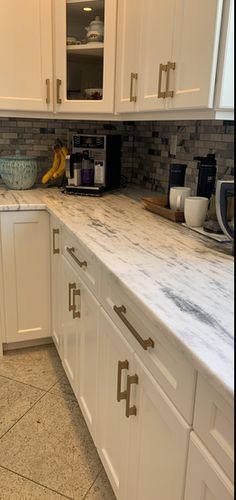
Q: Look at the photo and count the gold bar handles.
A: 12